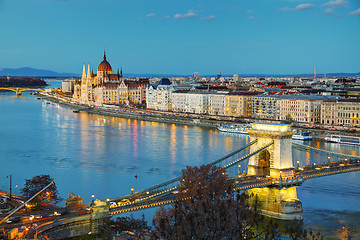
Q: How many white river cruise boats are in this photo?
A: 3